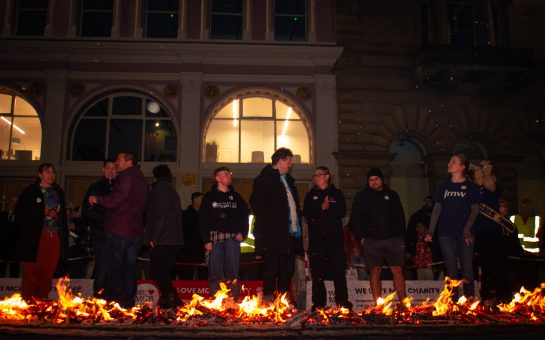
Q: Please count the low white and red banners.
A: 3